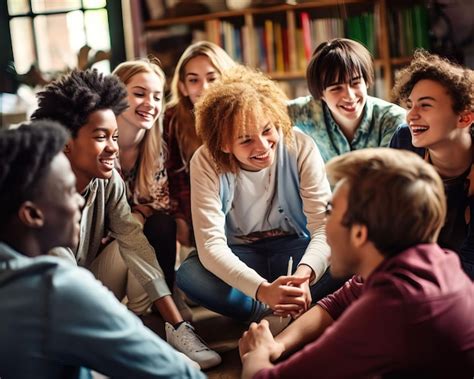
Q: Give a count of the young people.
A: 8